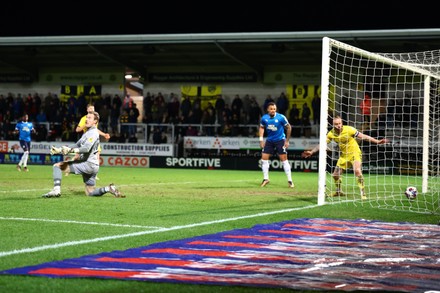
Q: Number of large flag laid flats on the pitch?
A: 1